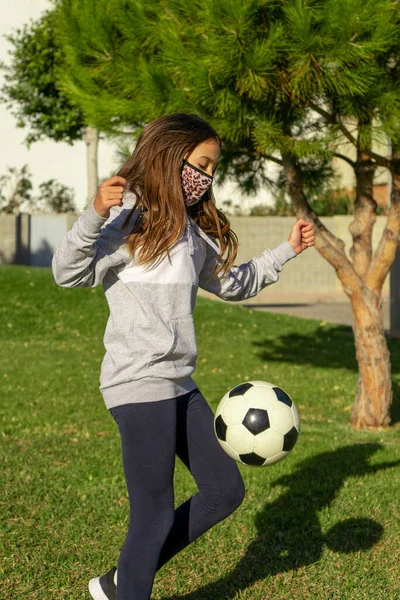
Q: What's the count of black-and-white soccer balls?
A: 1